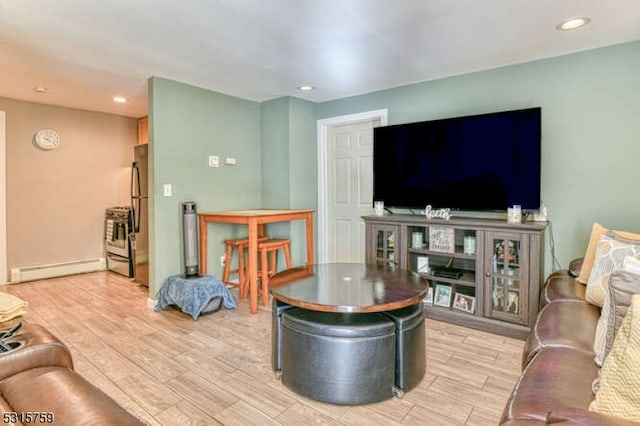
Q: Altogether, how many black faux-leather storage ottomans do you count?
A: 3